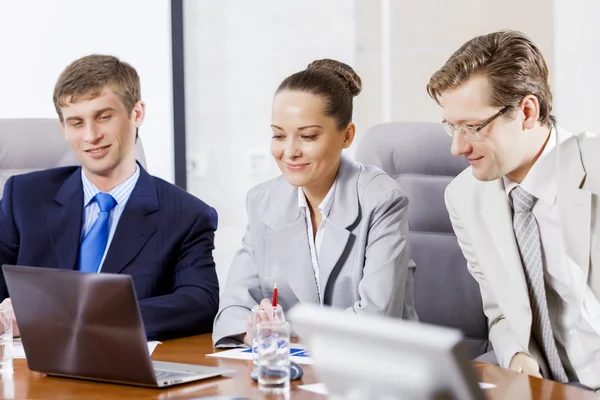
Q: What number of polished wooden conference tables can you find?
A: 1